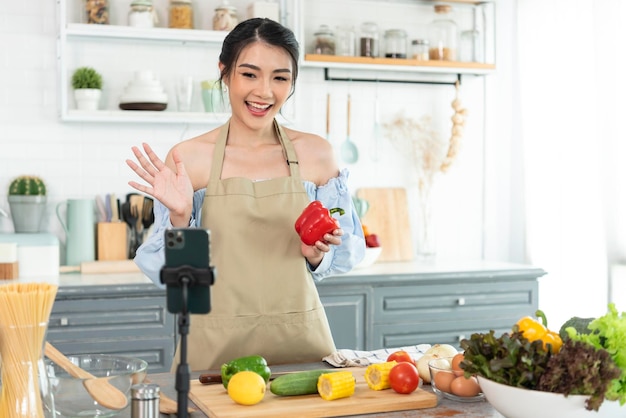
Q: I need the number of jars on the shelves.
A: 11